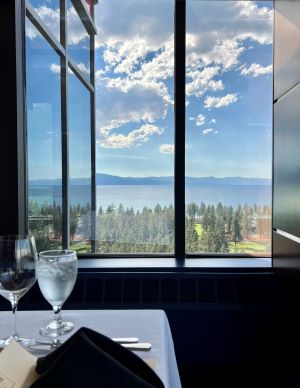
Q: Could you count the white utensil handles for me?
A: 2